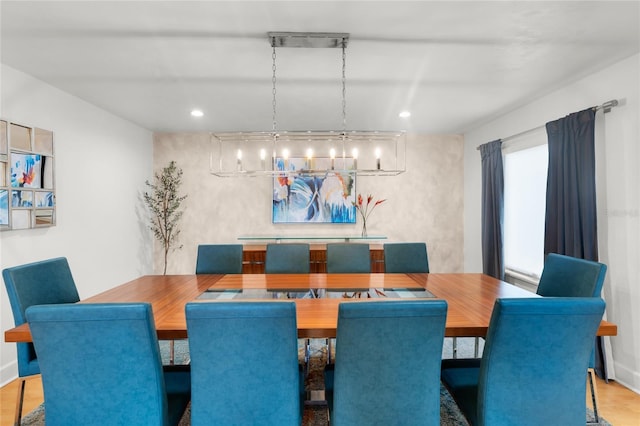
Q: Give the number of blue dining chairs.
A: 10